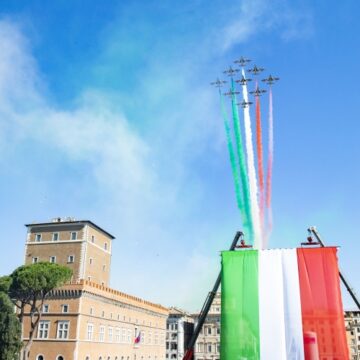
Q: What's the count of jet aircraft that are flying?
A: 9